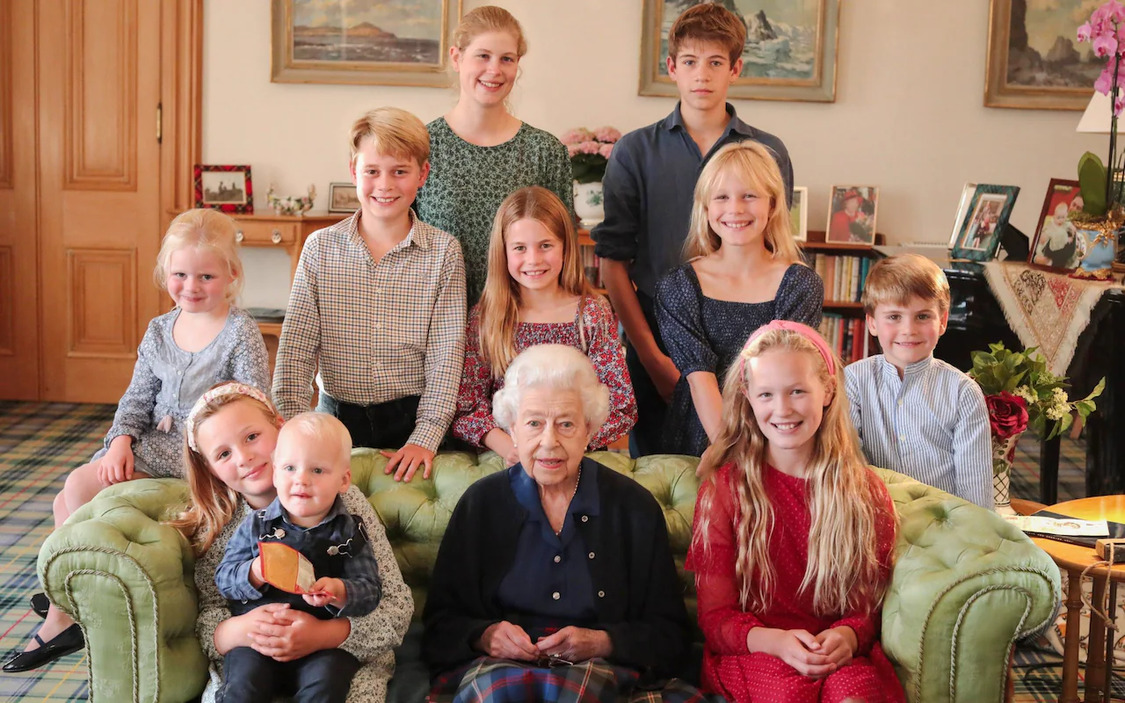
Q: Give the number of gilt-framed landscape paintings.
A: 3